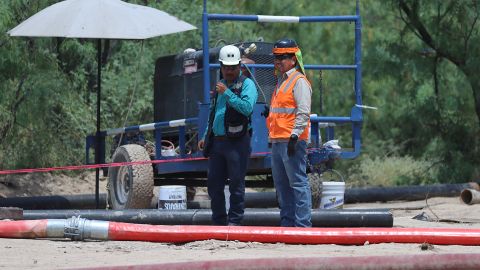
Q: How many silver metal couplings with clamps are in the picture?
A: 1